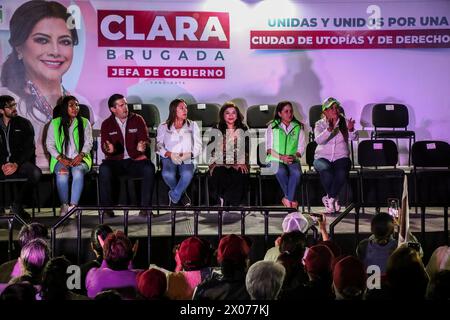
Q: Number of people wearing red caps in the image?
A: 5